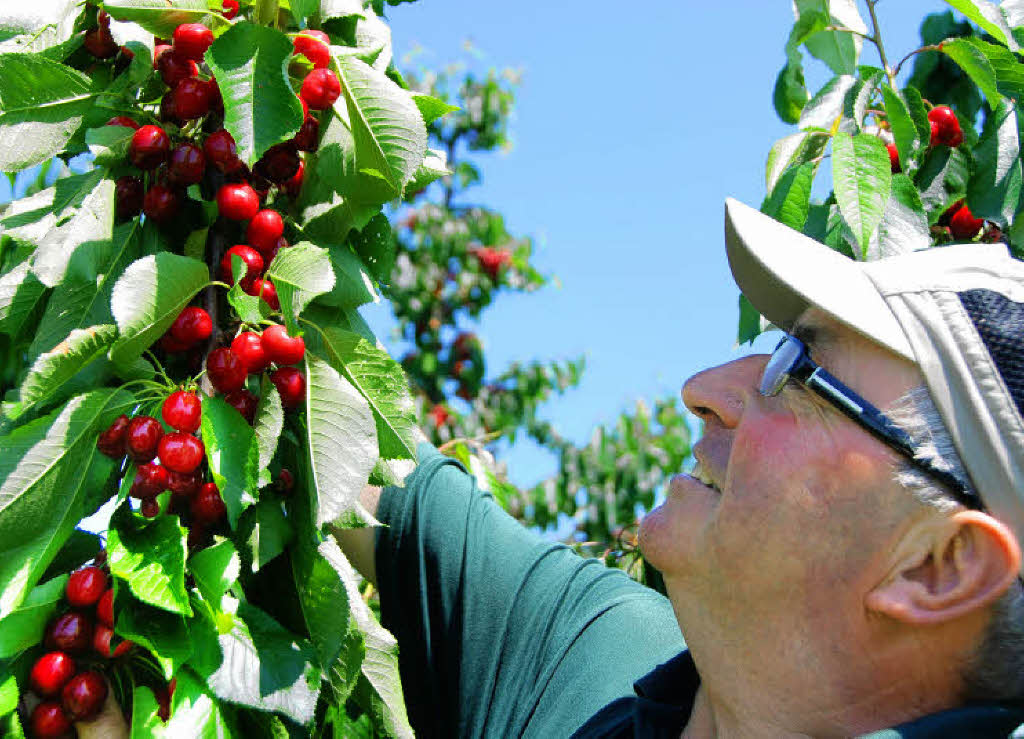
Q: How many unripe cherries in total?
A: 0